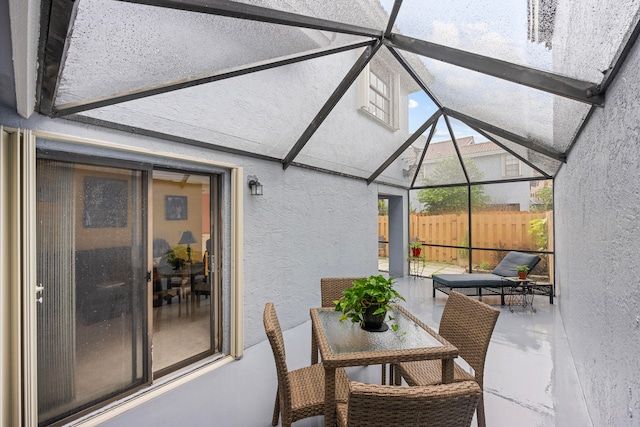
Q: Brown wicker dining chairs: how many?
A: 4